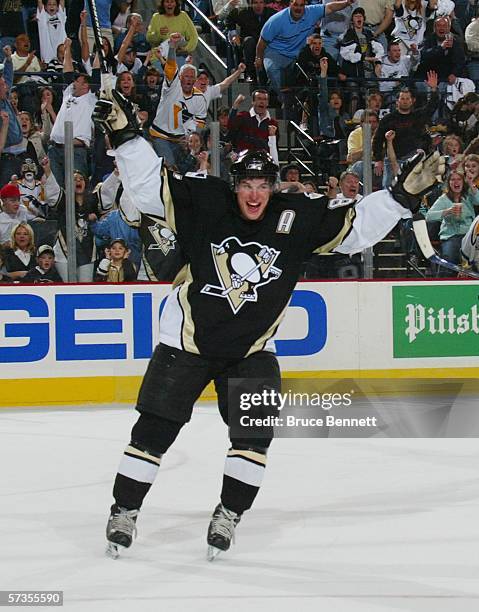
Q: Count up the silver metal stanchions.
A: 3